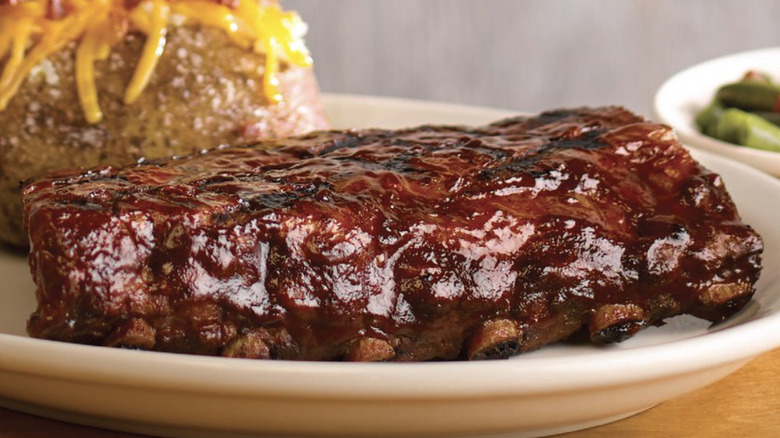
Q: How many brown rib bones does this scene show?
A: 6